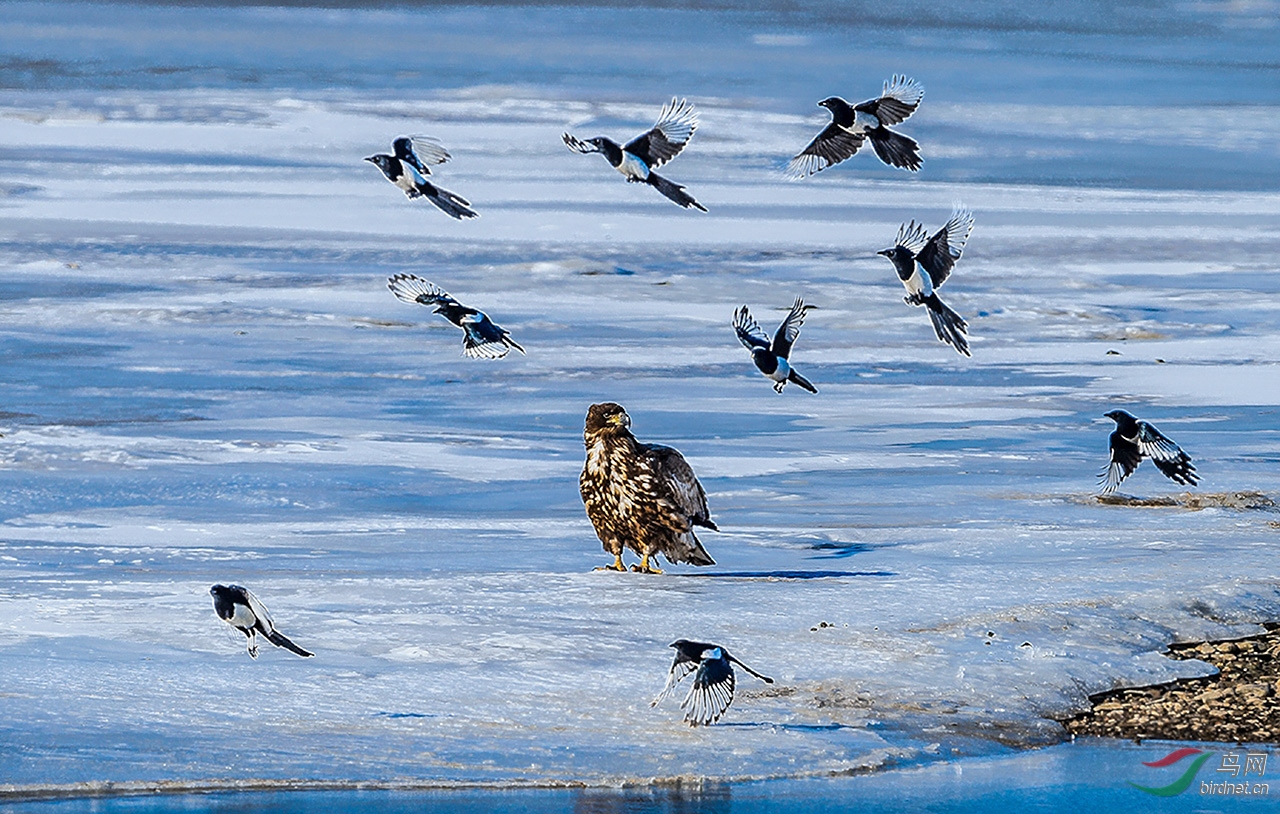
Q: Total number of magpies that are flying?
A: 9